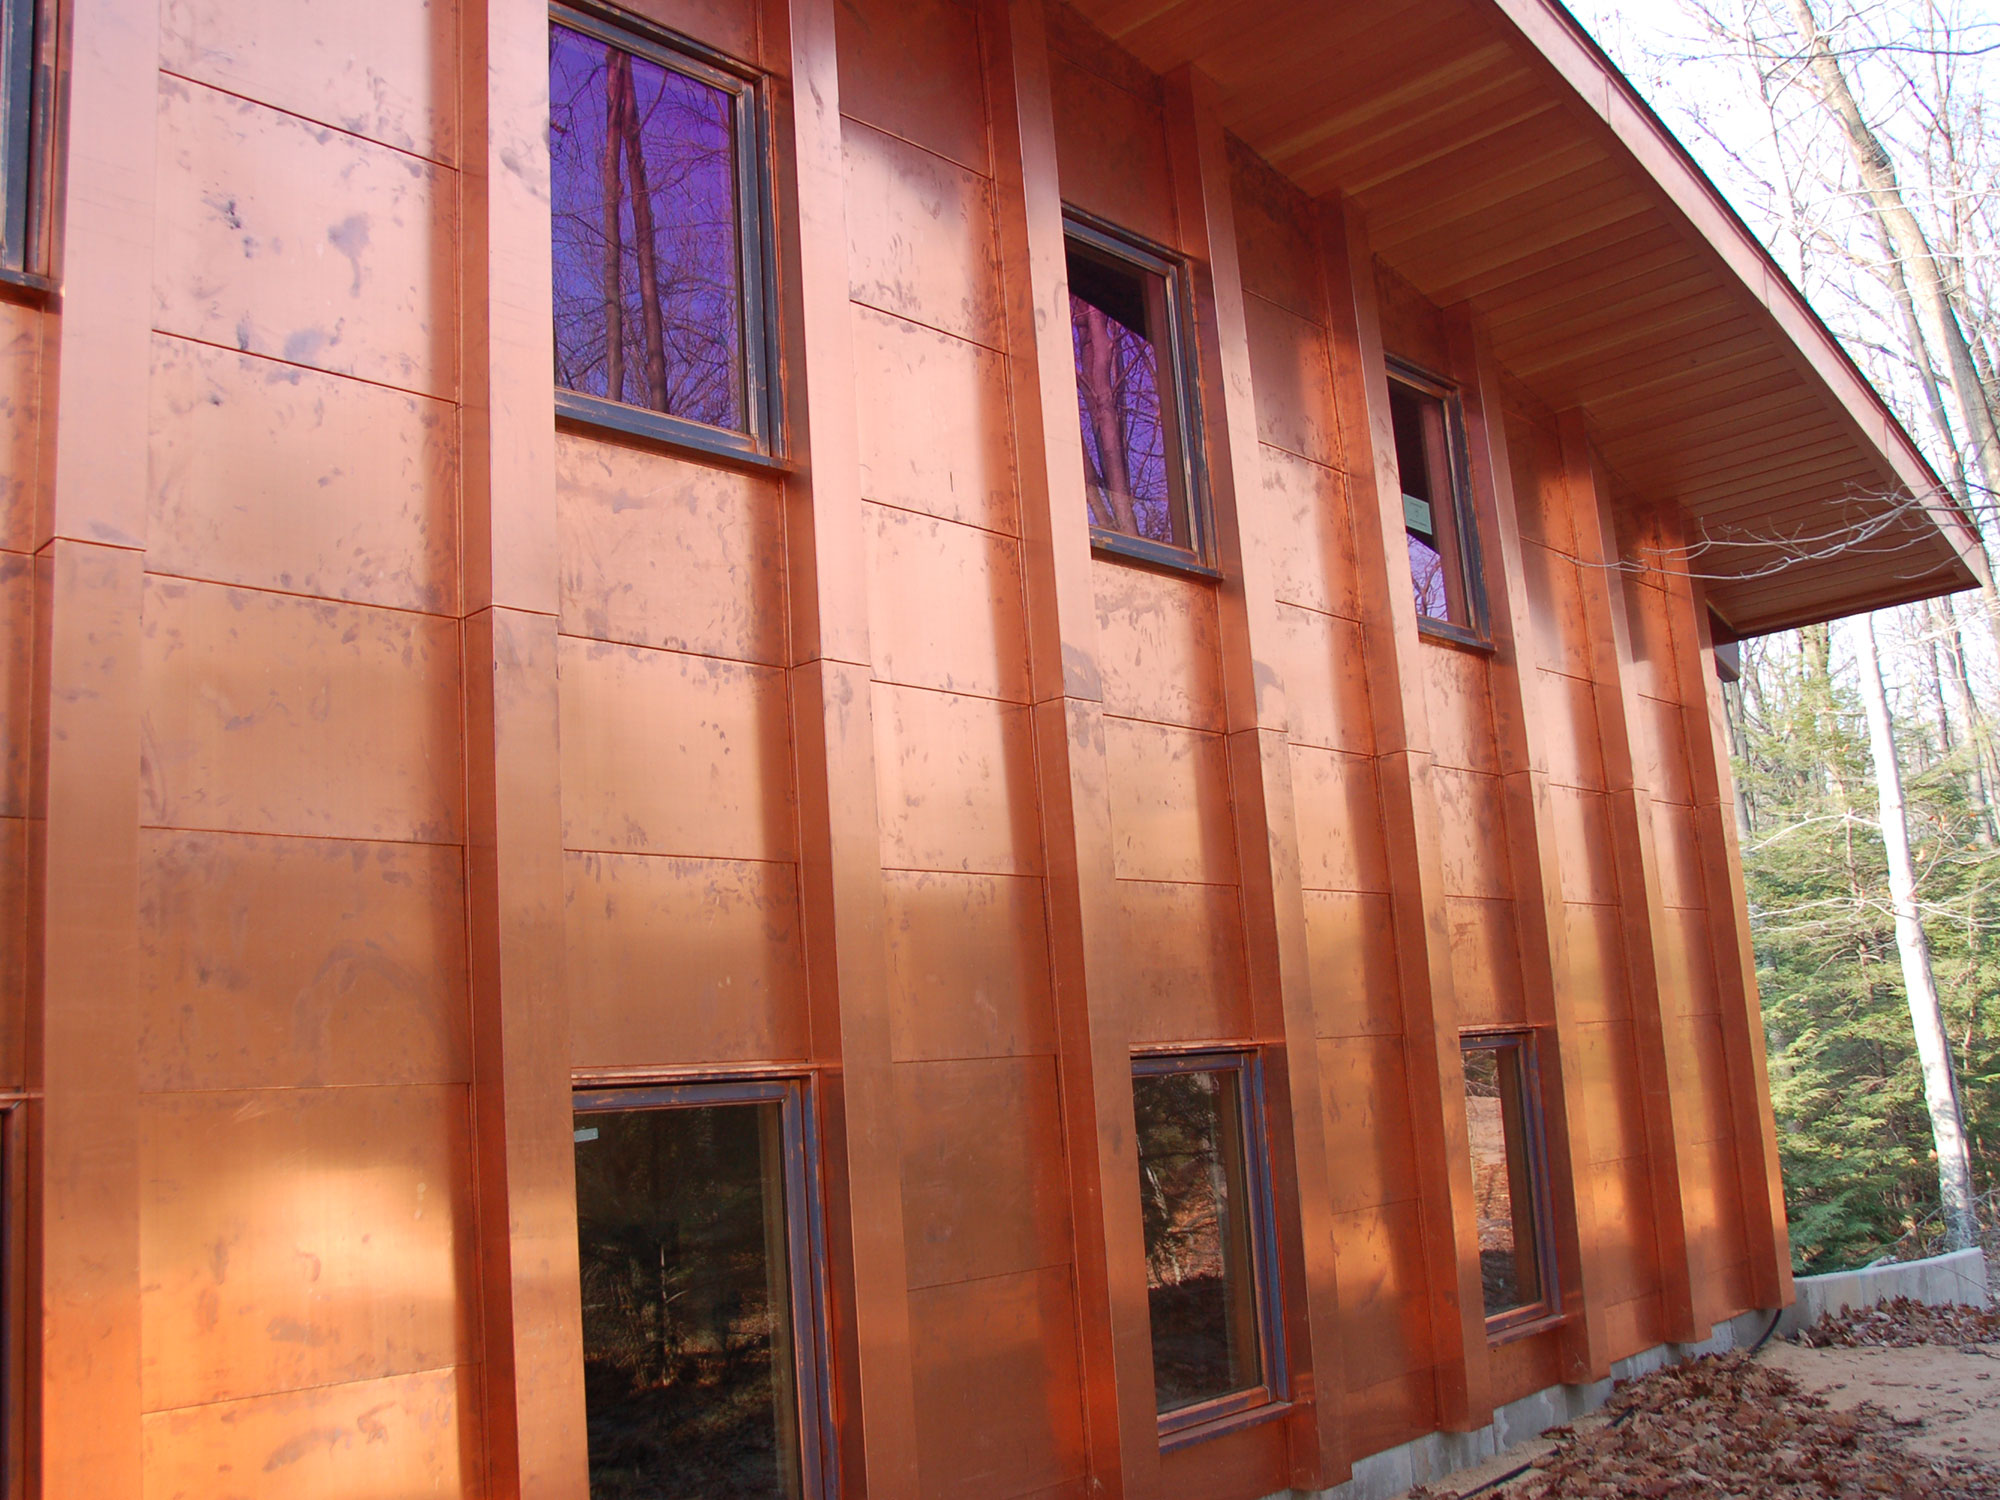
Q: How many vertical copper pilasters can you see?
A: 9